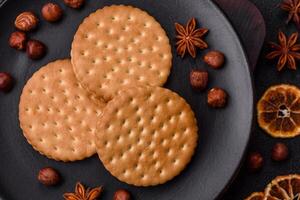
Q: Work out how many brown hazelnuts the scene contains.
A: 13